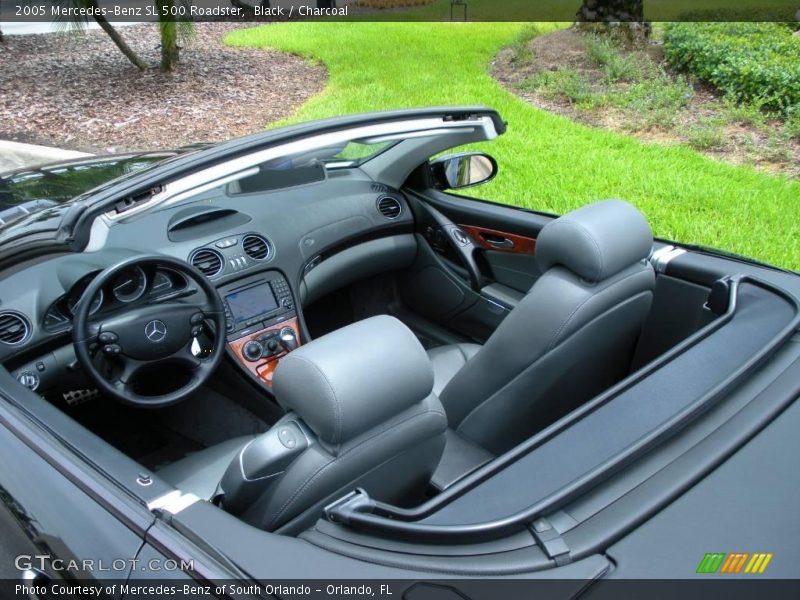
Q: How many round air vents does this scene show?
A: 4